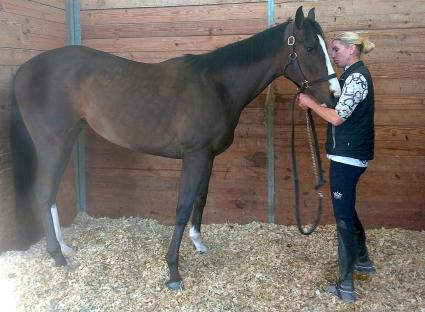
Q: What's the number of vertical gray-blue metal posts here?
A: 2